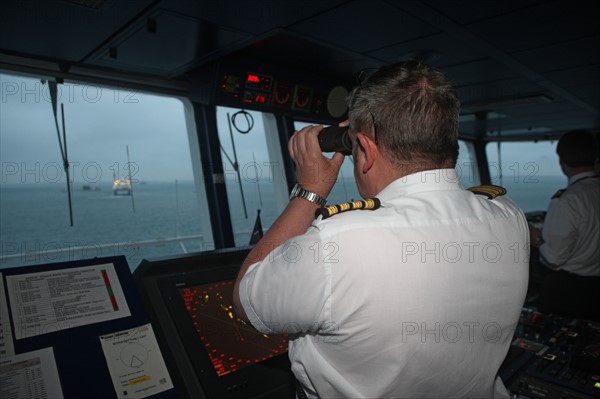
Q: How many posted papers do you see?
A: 4